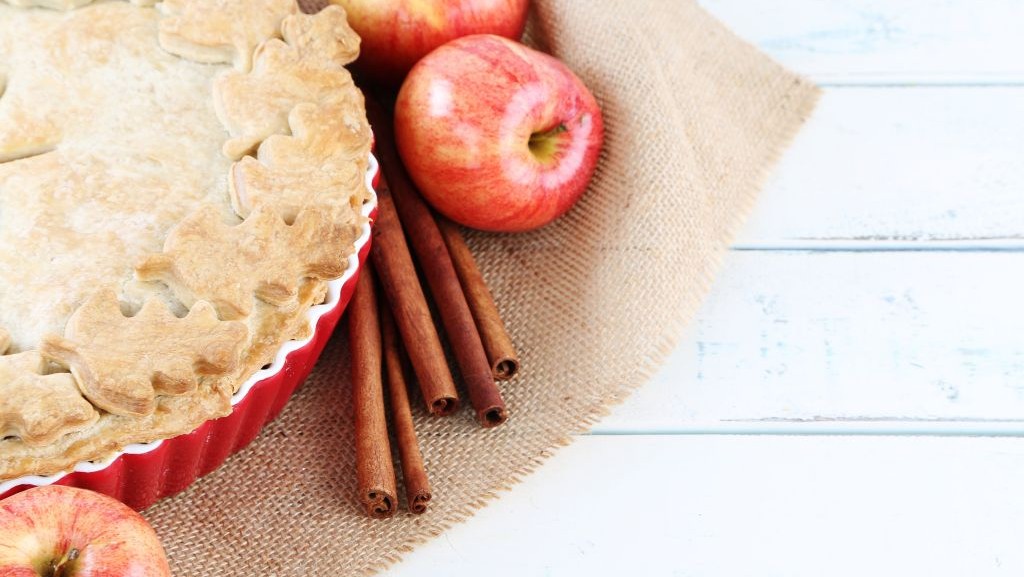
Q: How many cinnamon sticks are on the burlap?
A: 5